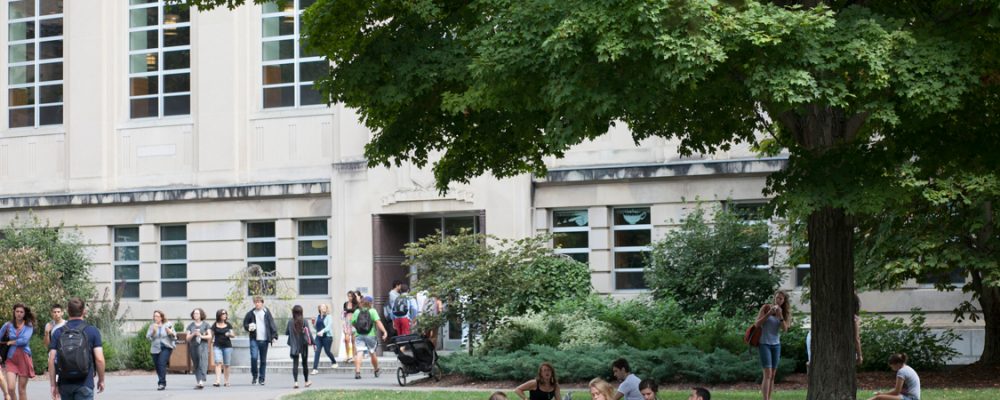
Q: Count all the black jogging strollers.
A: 1